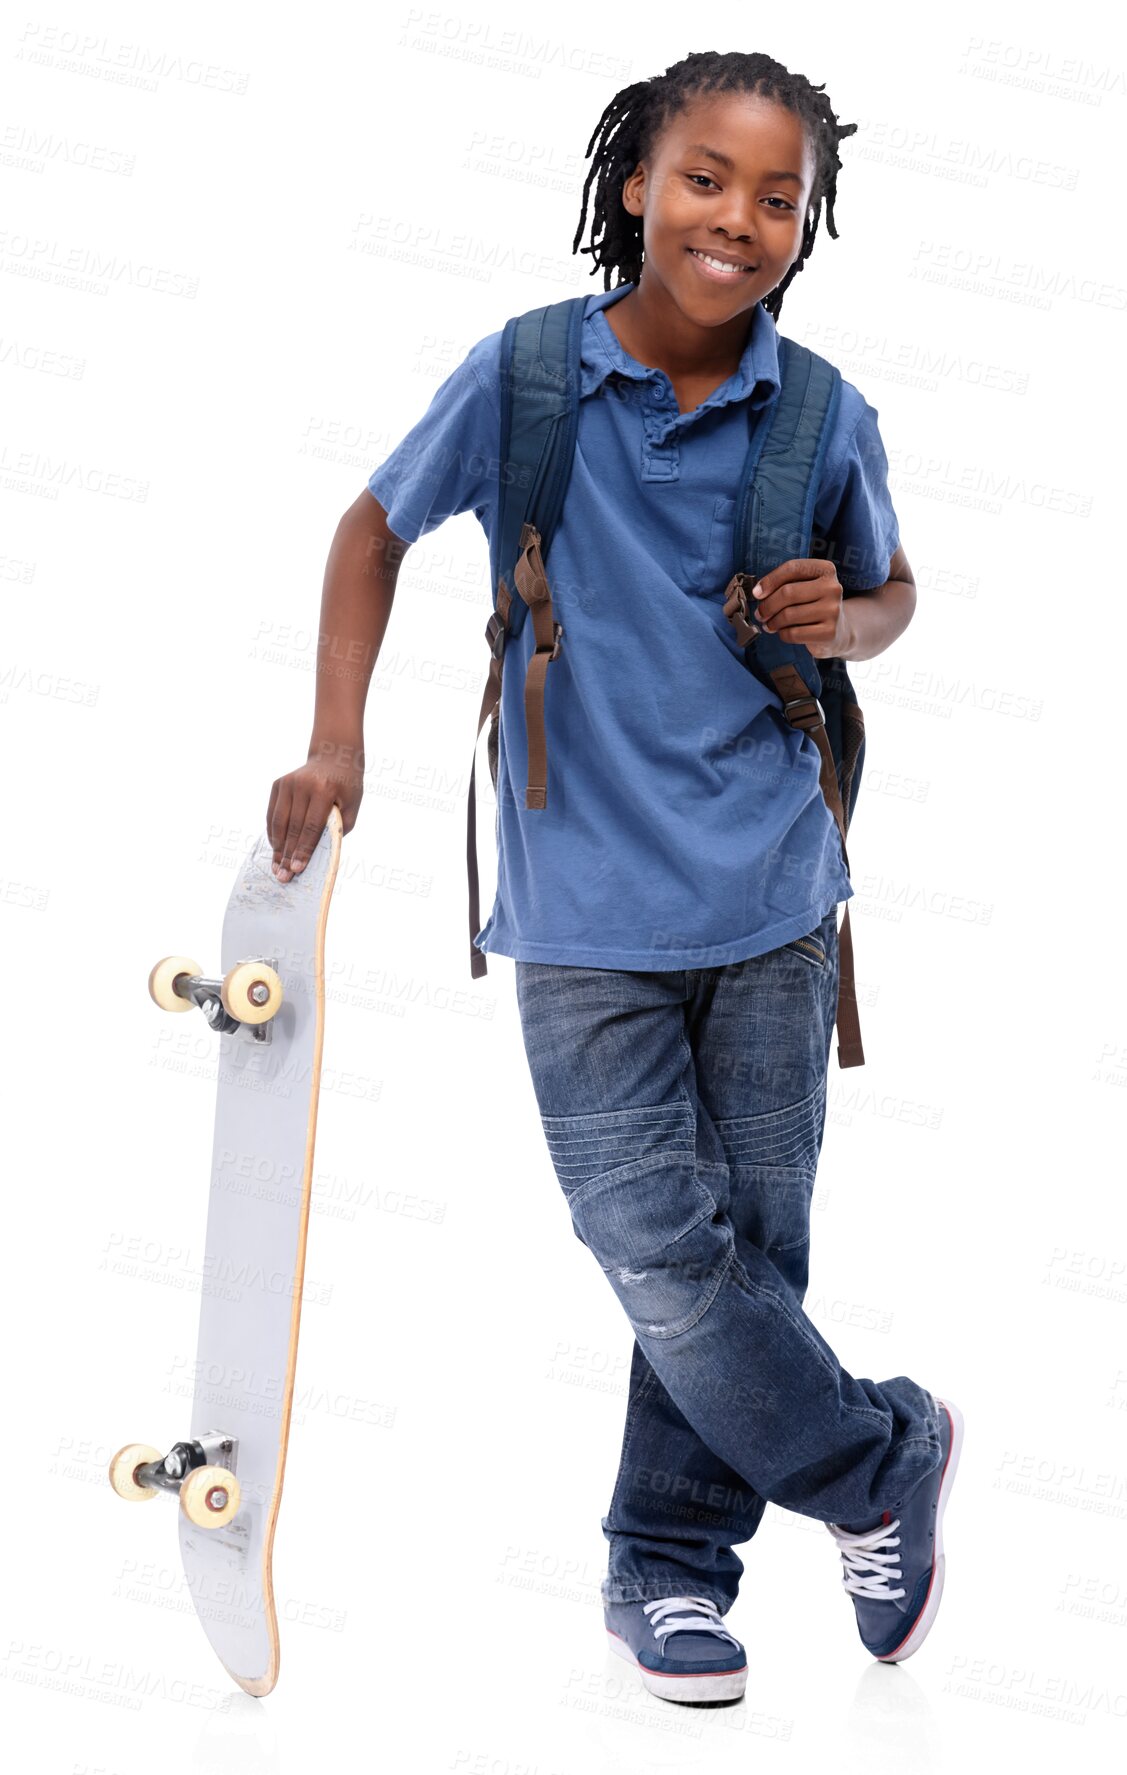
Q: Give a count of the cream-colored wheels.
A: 4